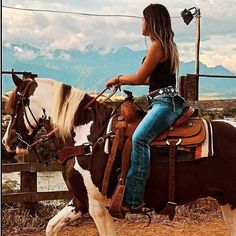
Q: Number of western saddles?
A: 1